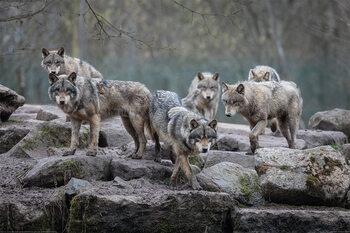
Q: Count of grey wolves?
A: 6